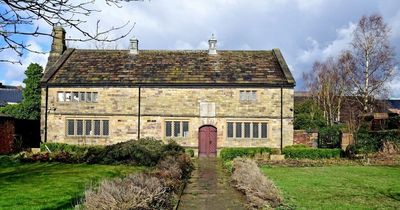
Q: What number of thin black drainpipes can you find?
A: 3